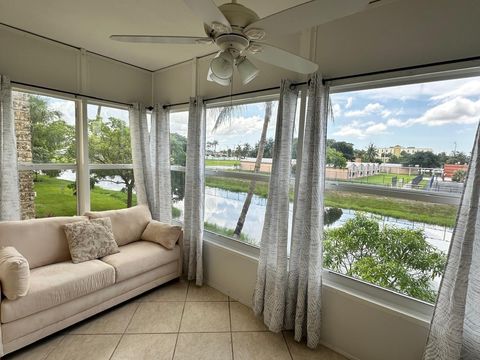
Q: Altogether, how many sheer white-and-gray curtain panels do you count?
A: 7